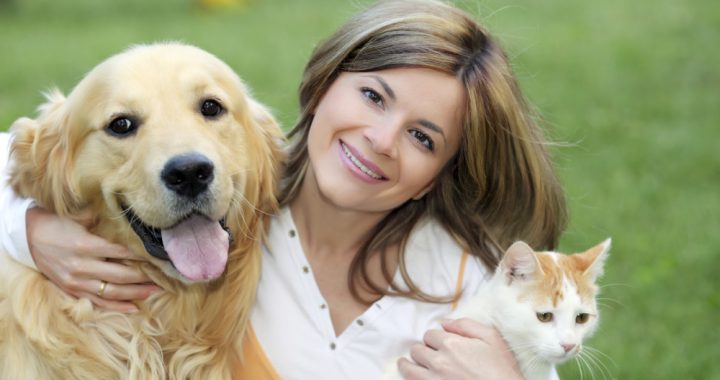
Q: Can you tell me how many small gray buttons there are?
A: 5